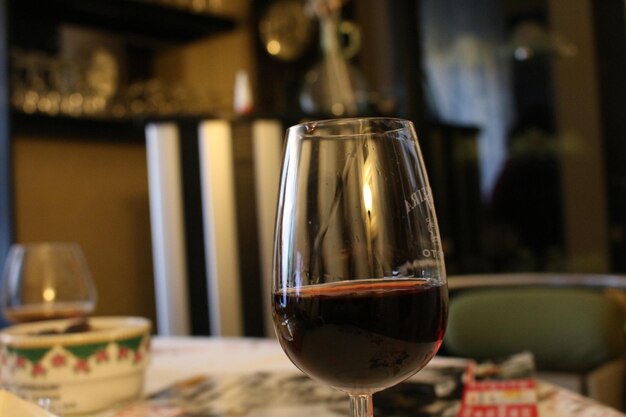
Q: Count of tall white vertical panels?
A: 3